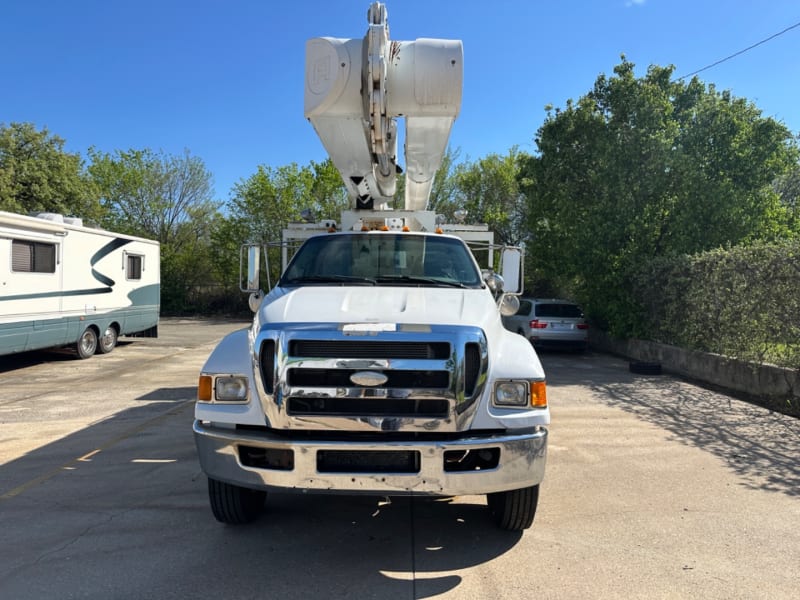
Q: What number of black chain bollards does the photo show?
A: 0